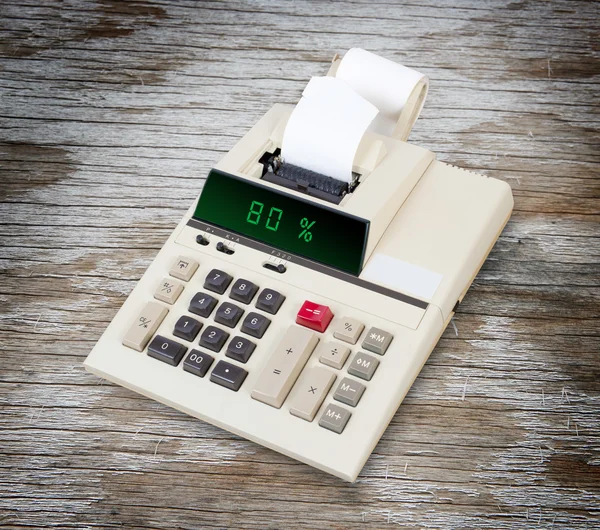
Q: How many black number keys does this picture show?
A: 11